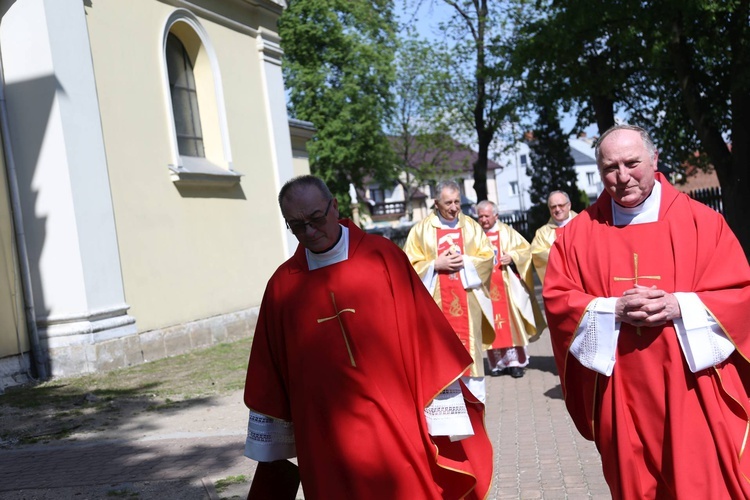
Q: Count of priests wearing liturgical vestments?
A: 5